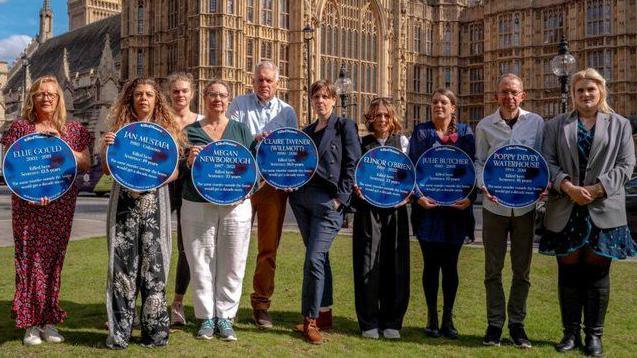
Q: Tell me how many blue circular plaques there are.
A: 7